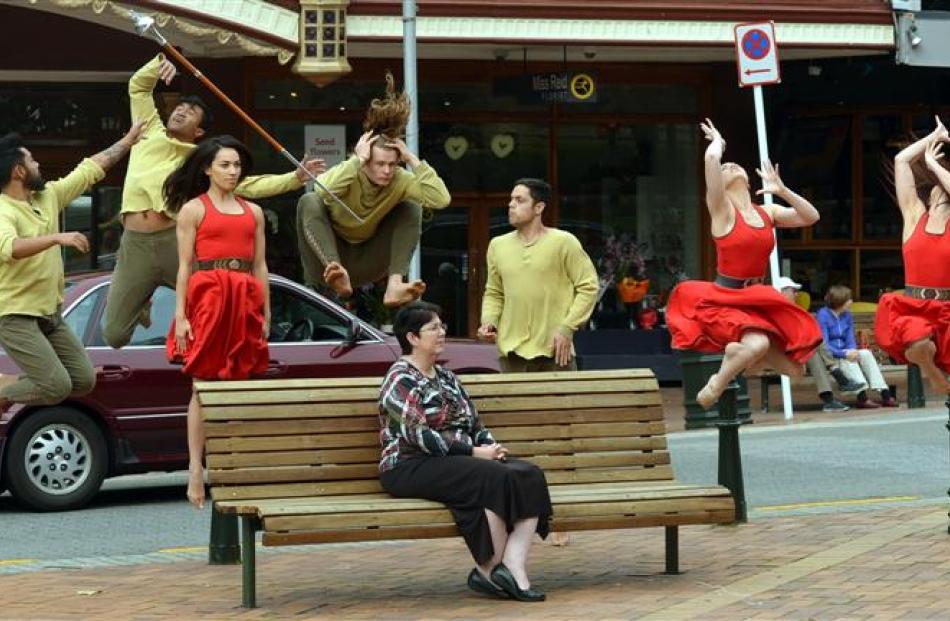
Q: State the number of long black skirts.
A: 1